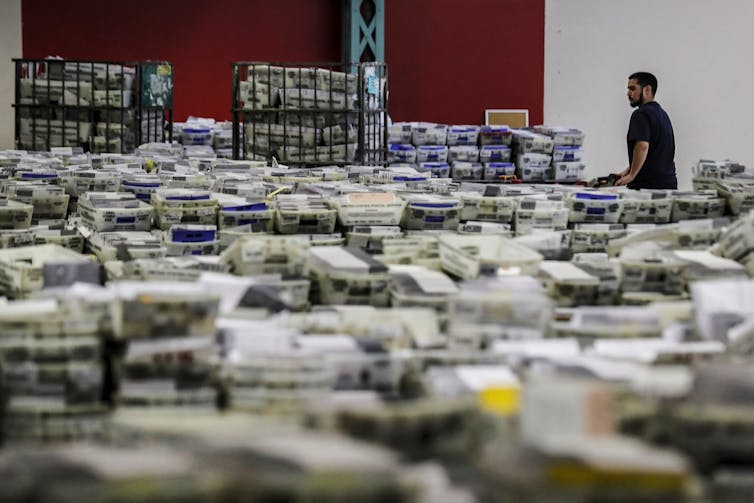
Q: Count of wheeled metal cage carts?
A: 2